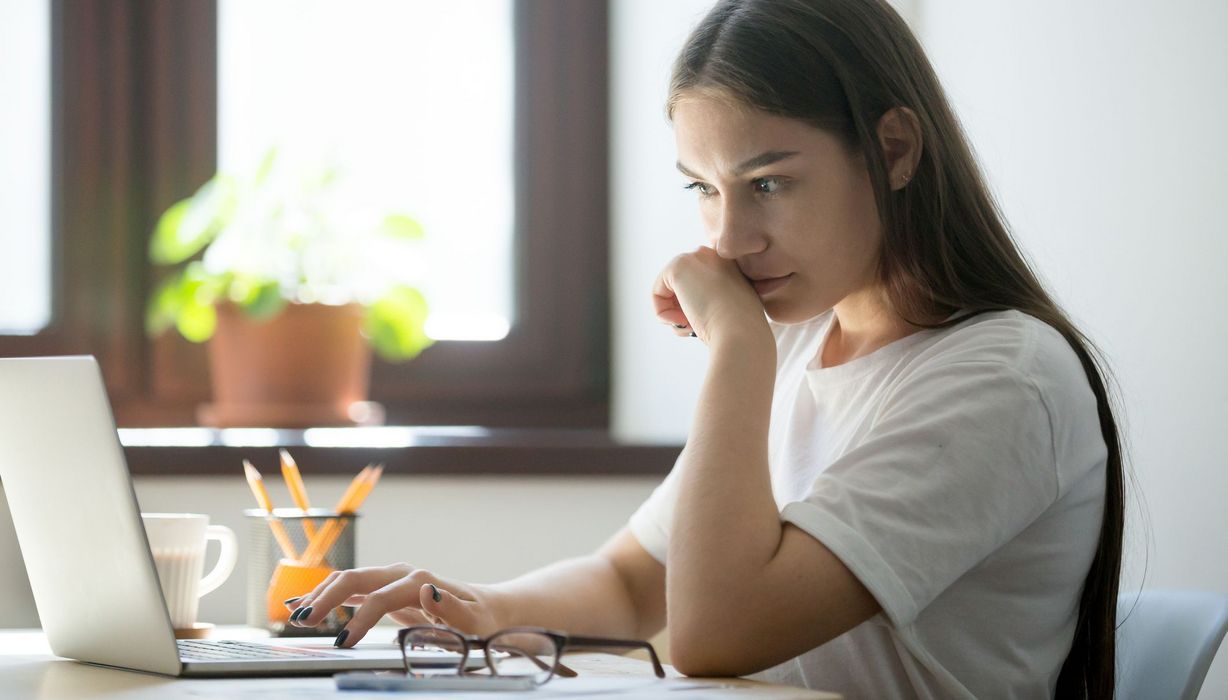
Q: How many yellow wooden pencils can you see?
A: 4